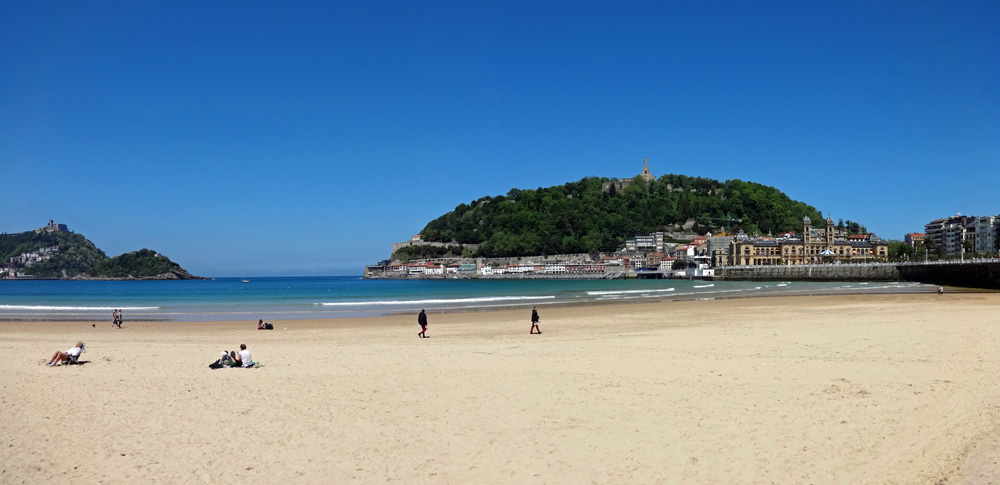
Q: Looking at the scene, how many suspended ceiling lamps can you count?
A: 0